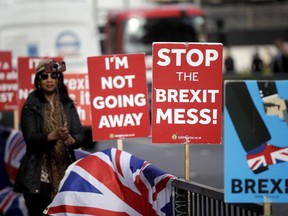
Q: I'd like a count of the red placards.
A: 5